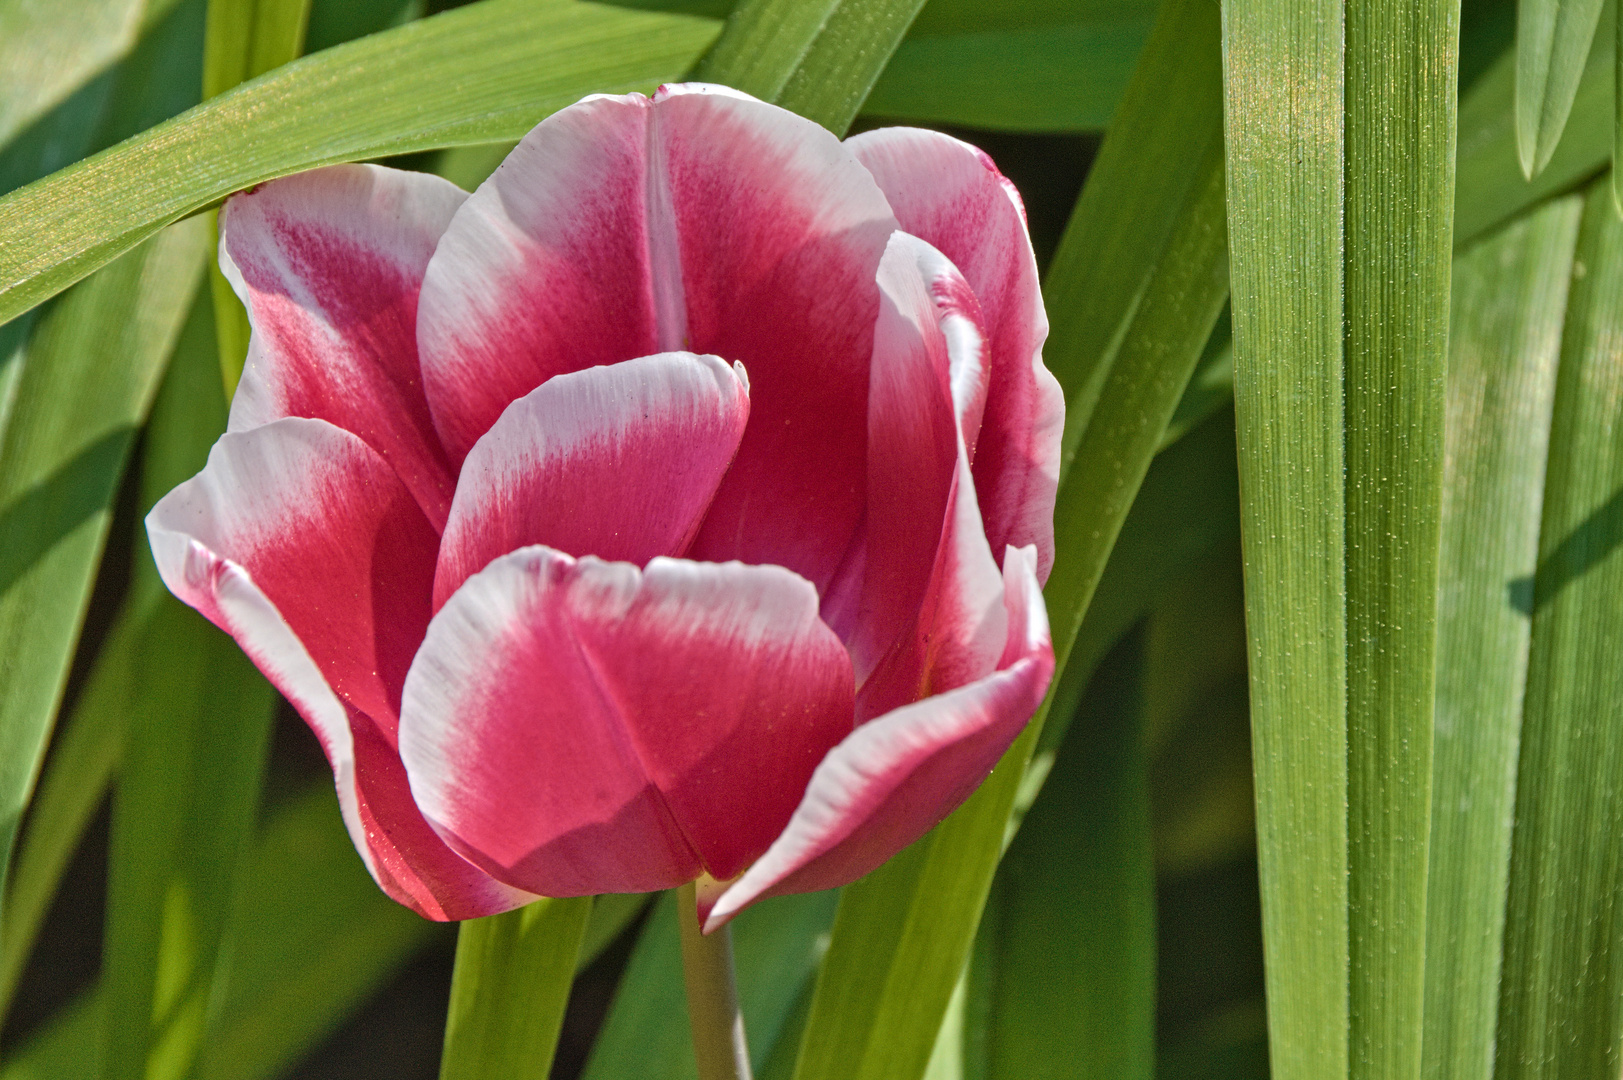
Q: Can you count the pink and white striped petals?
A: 8